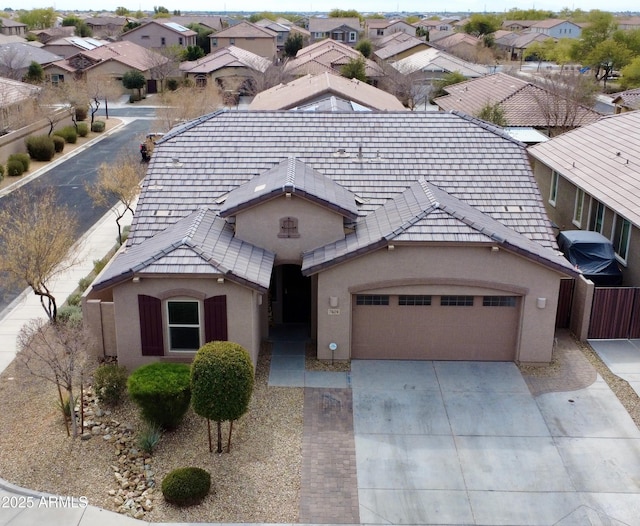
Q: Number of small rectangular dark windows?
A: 4